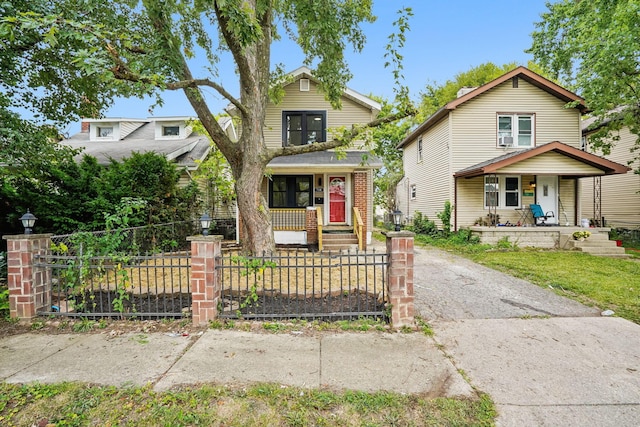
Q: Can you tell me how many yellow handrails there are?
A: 2